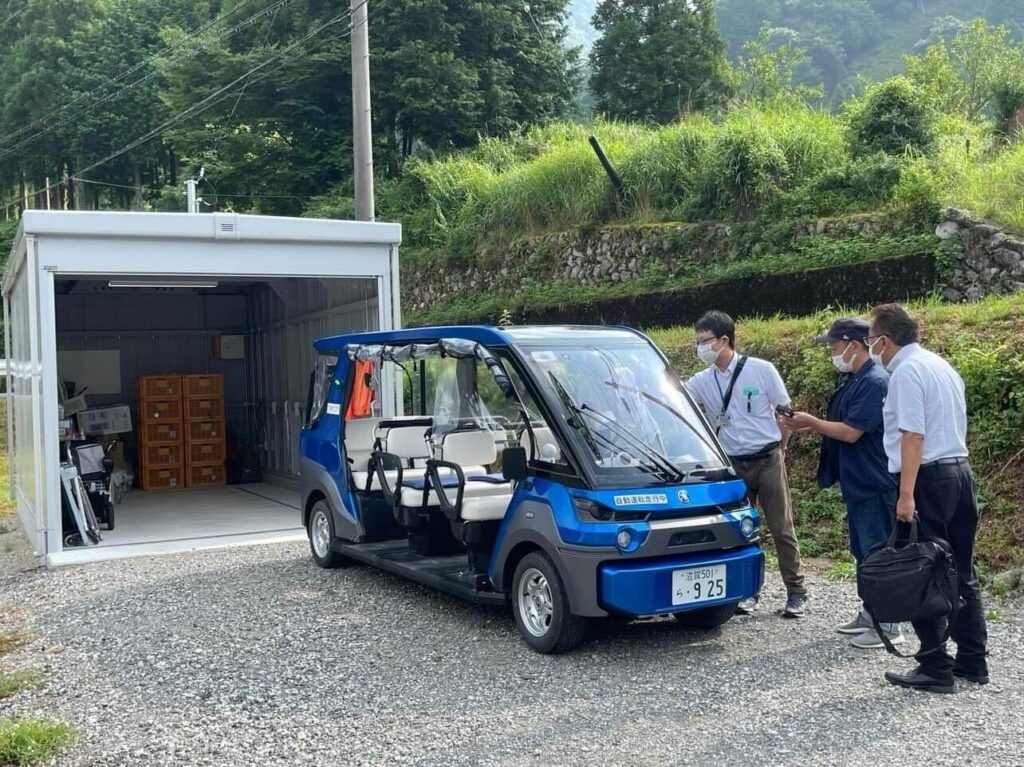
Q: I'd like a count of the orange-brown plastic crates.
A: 10